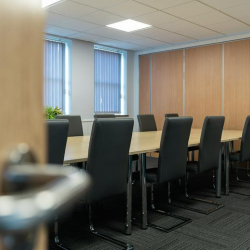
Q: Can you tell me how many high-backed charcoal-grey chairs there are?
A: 9